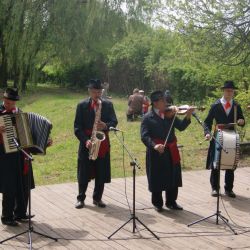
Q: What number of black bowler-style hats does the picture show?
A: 4